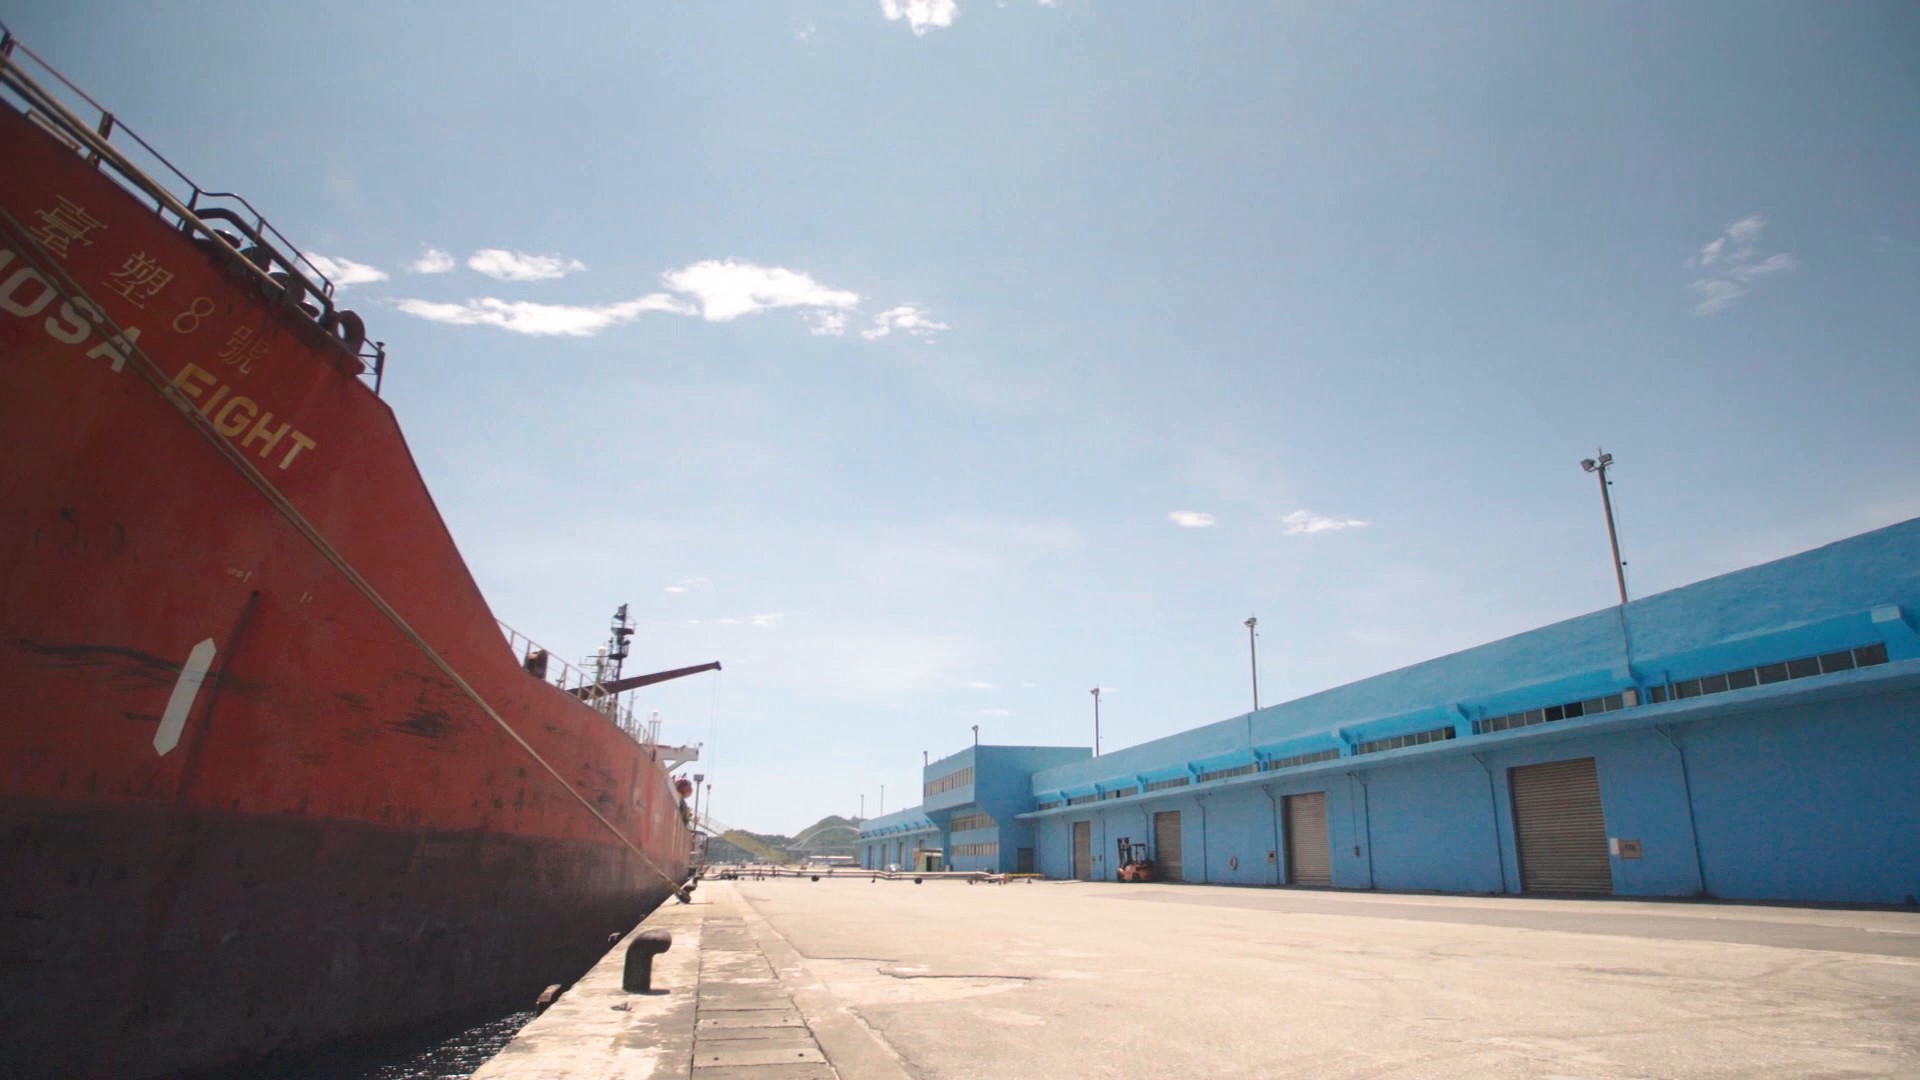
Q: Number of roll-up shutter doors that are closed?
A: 4